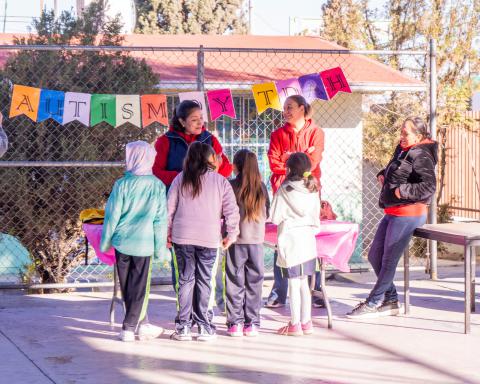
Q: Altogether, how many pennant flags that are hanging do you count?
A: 12